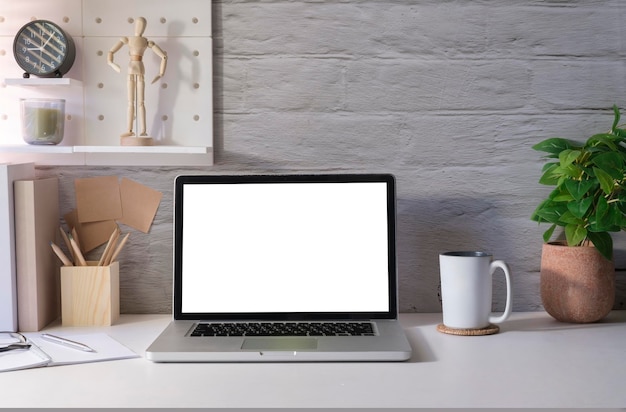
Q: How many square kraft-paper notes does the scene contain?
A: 3